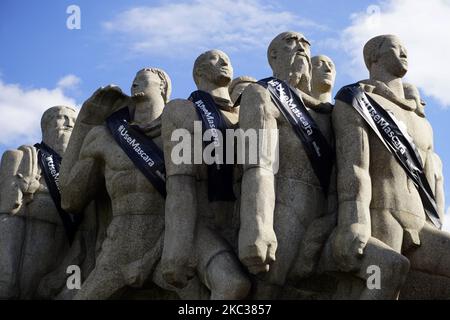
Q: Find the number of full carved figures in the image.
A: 5